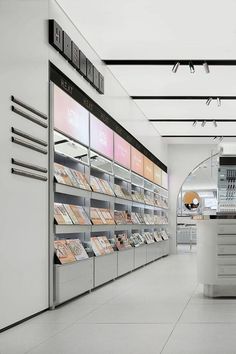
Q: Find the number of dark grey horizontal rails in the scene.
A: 6